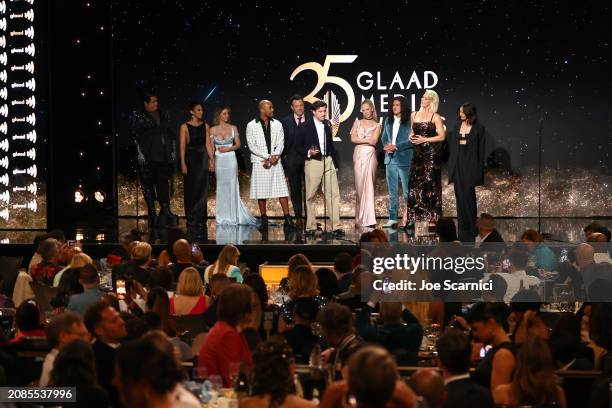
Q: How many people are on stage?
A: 10